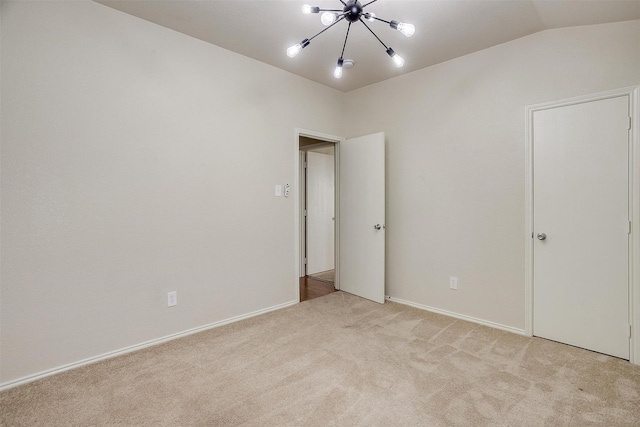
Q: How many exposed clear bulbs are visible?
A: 7